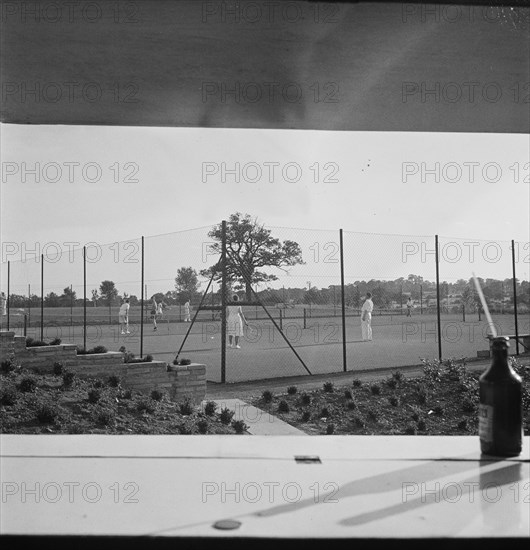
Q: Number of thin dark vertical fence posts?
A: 8